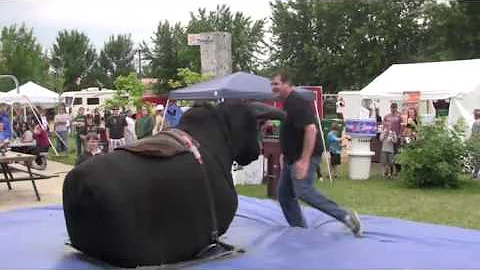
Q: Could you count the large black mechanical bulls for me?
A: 1